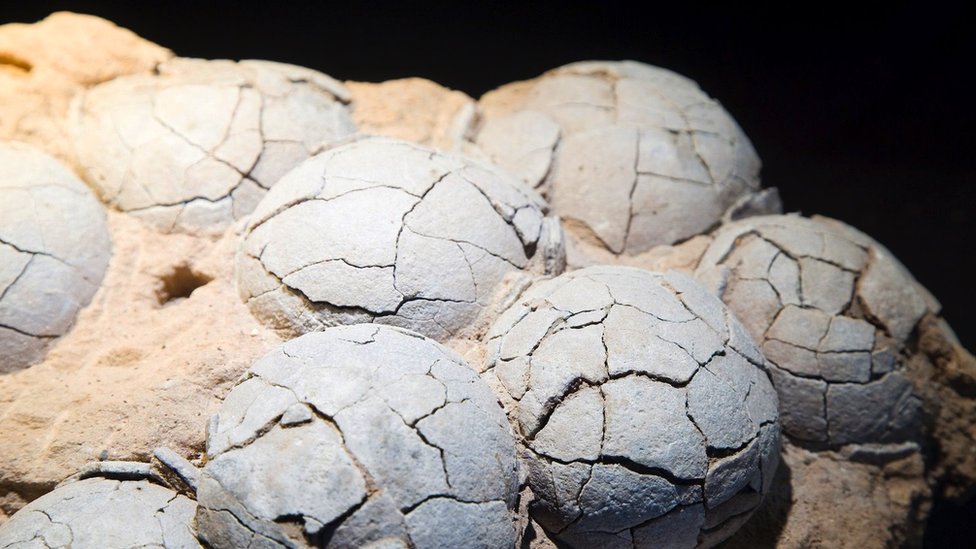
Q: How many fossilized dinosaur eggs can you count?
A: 8